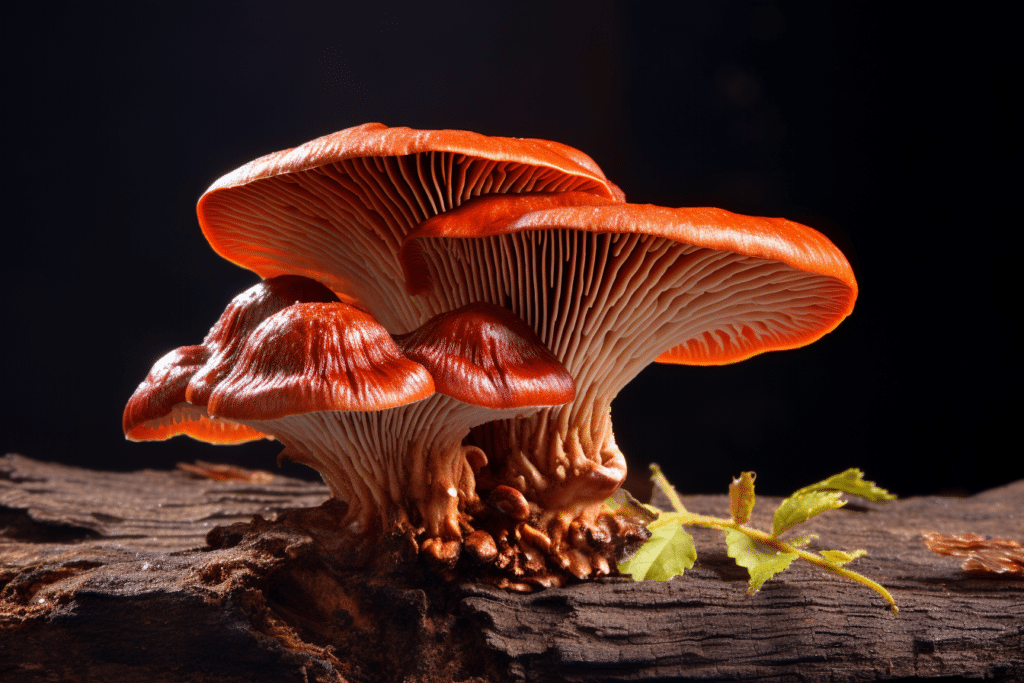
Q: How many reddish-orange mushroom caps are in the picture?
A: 6